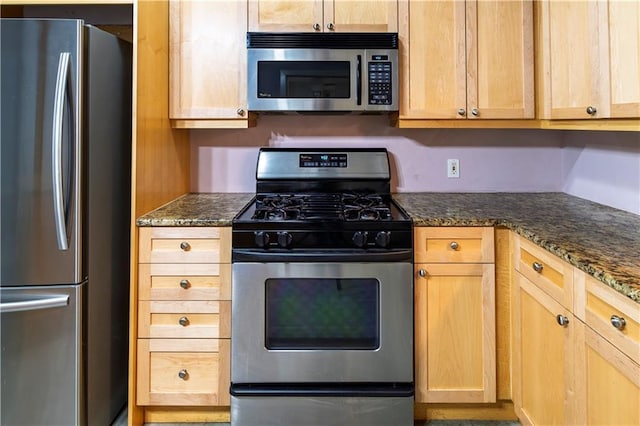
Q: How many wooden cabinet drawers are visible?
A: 7